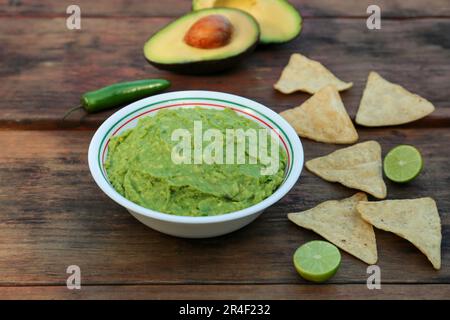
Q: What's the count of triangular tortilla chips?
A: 6